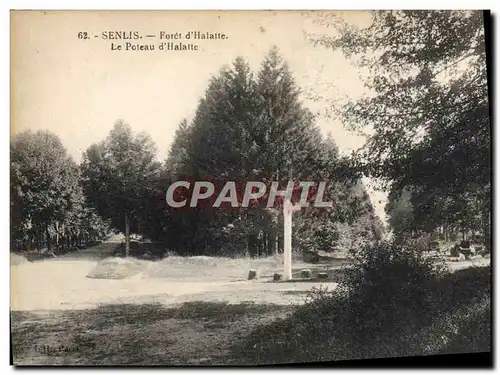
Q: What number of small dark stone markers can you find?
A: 4